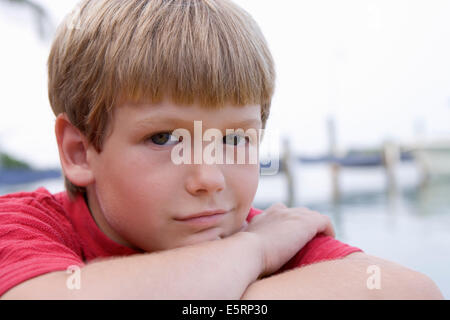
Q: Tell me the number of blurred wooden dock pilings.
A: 3